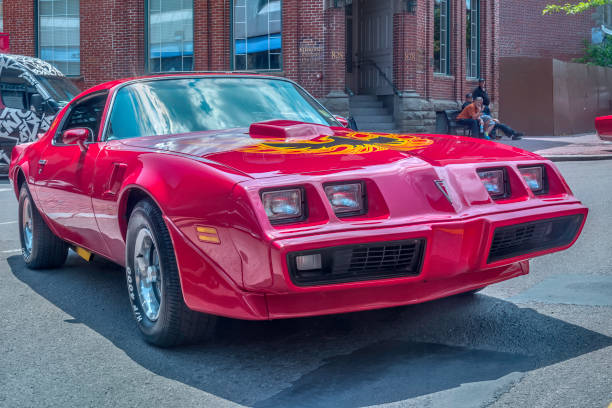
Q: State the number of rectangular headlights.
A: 4